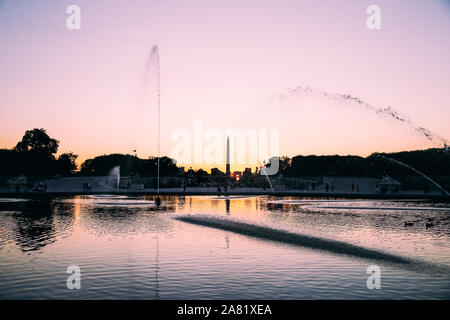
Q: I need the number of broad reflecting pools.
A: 1